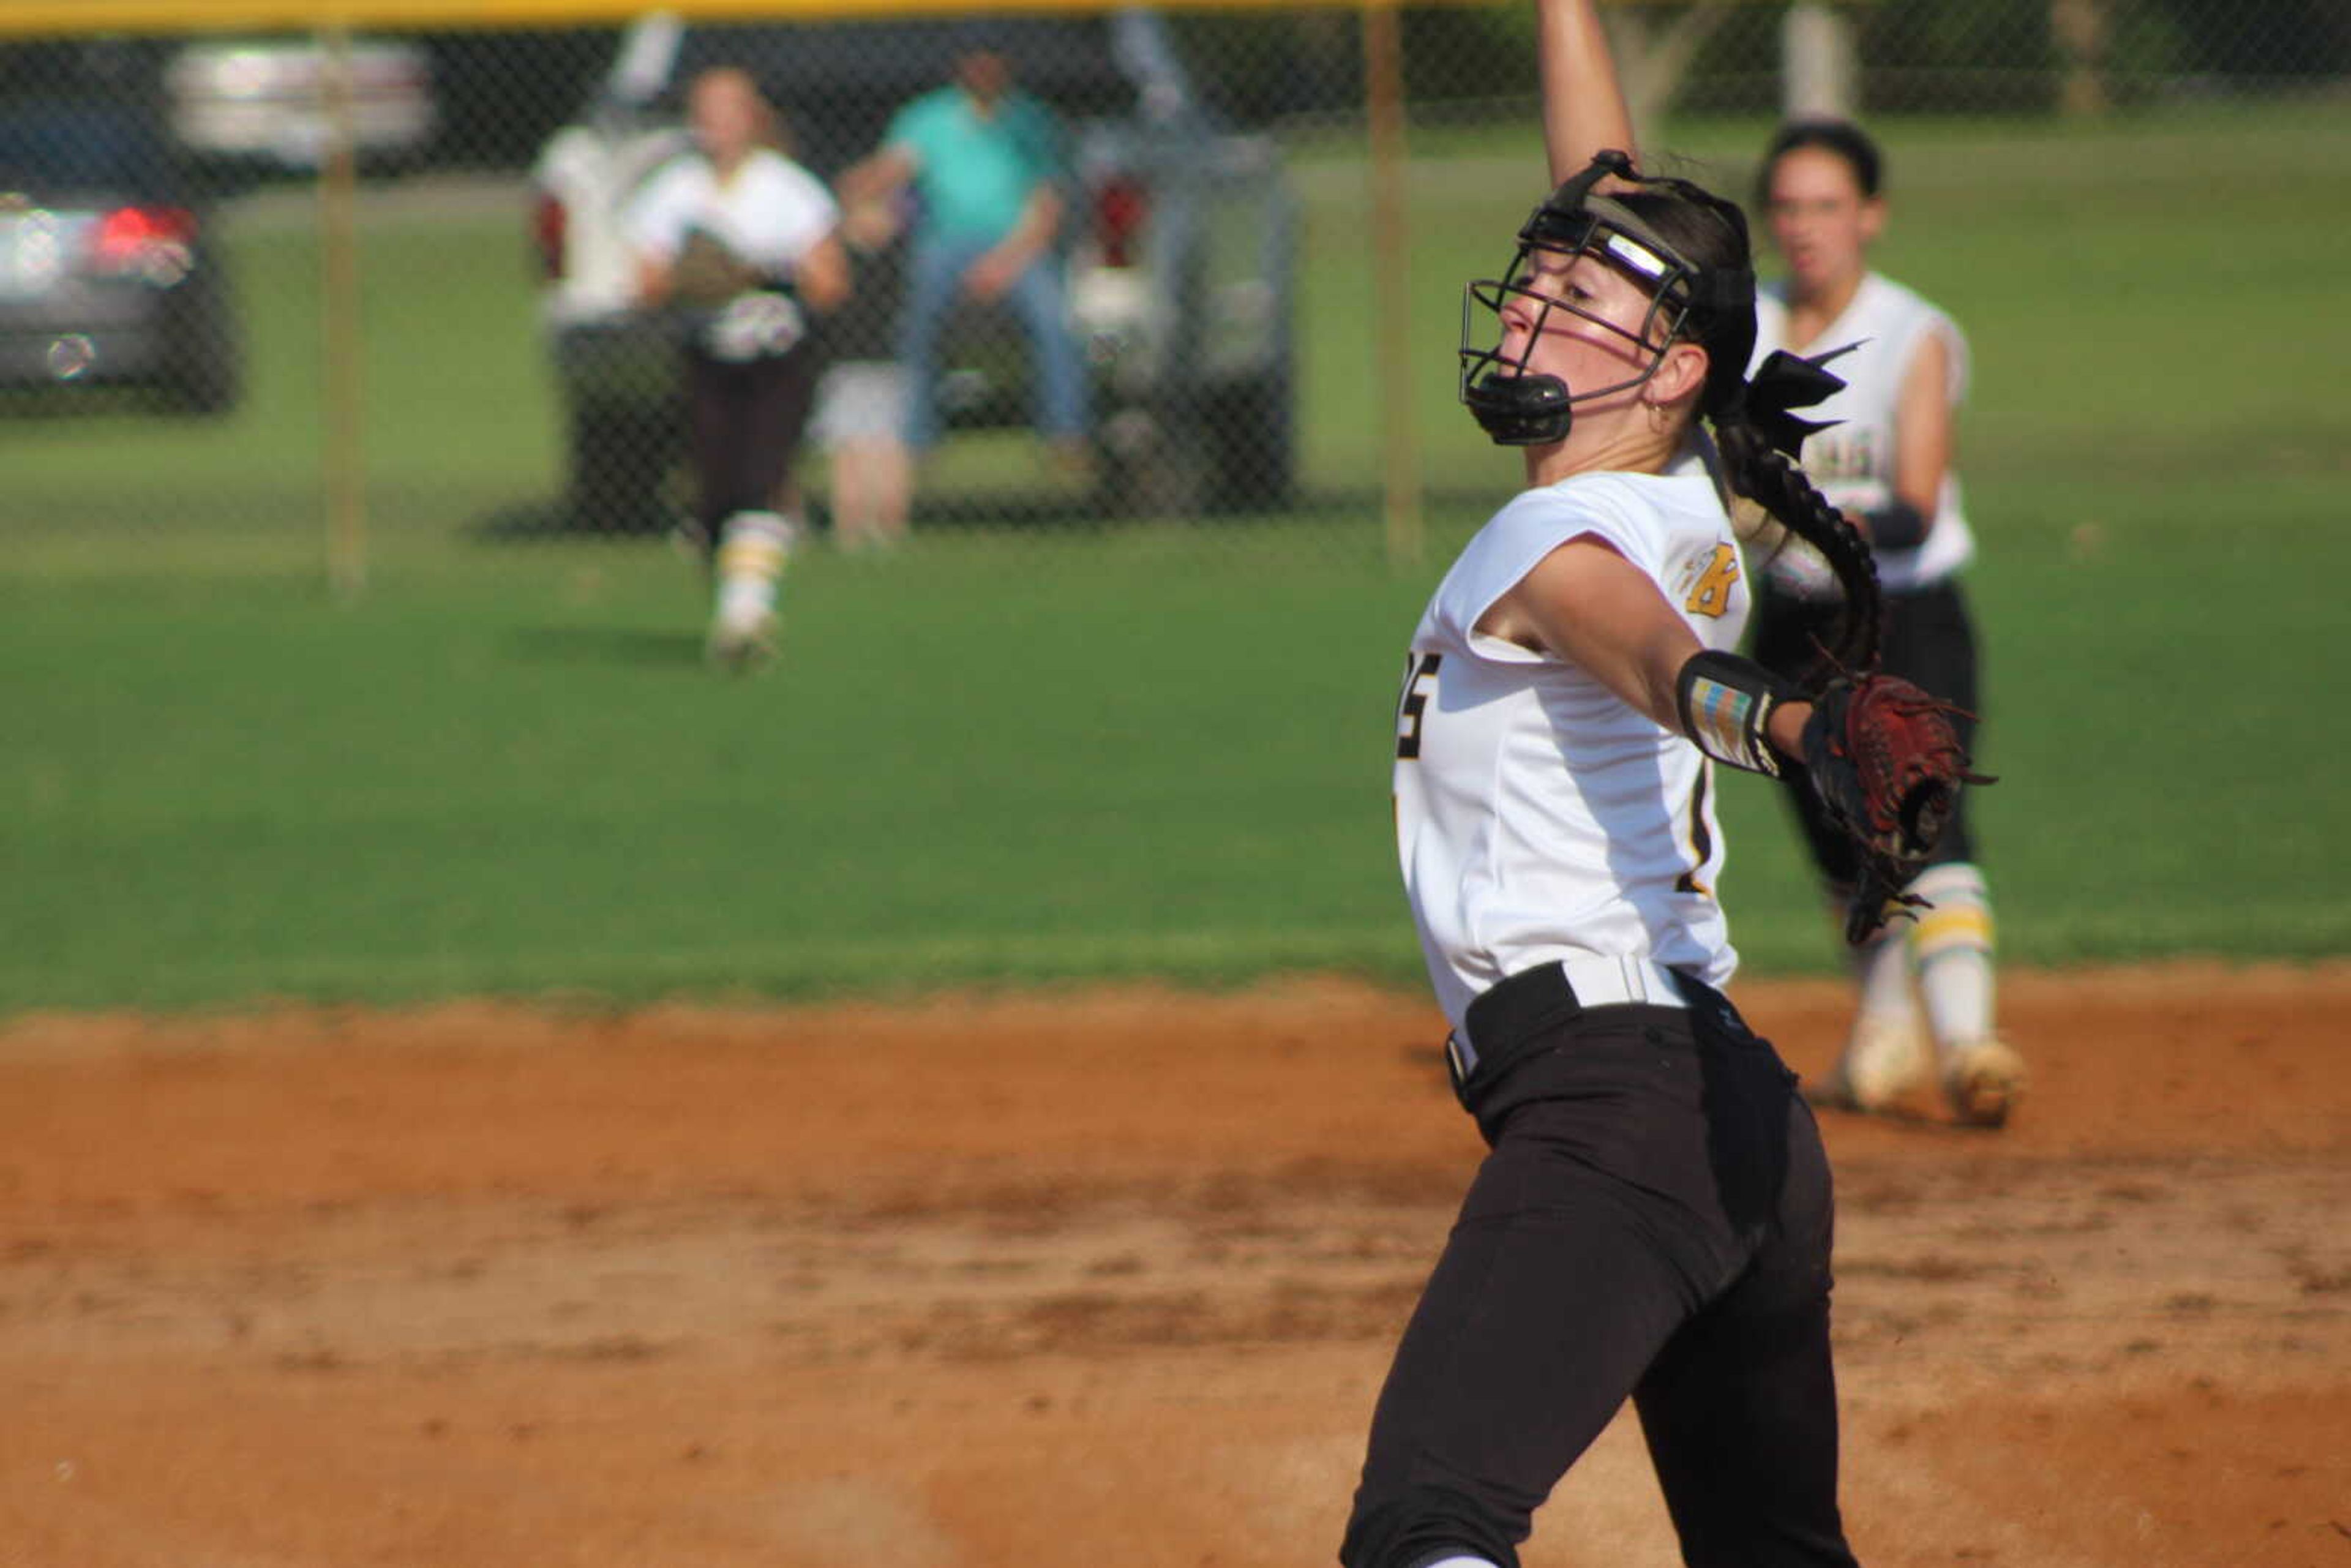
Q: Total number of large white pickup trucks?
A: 1